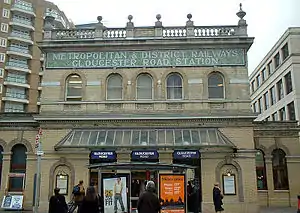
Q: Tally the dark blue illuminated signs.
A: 3